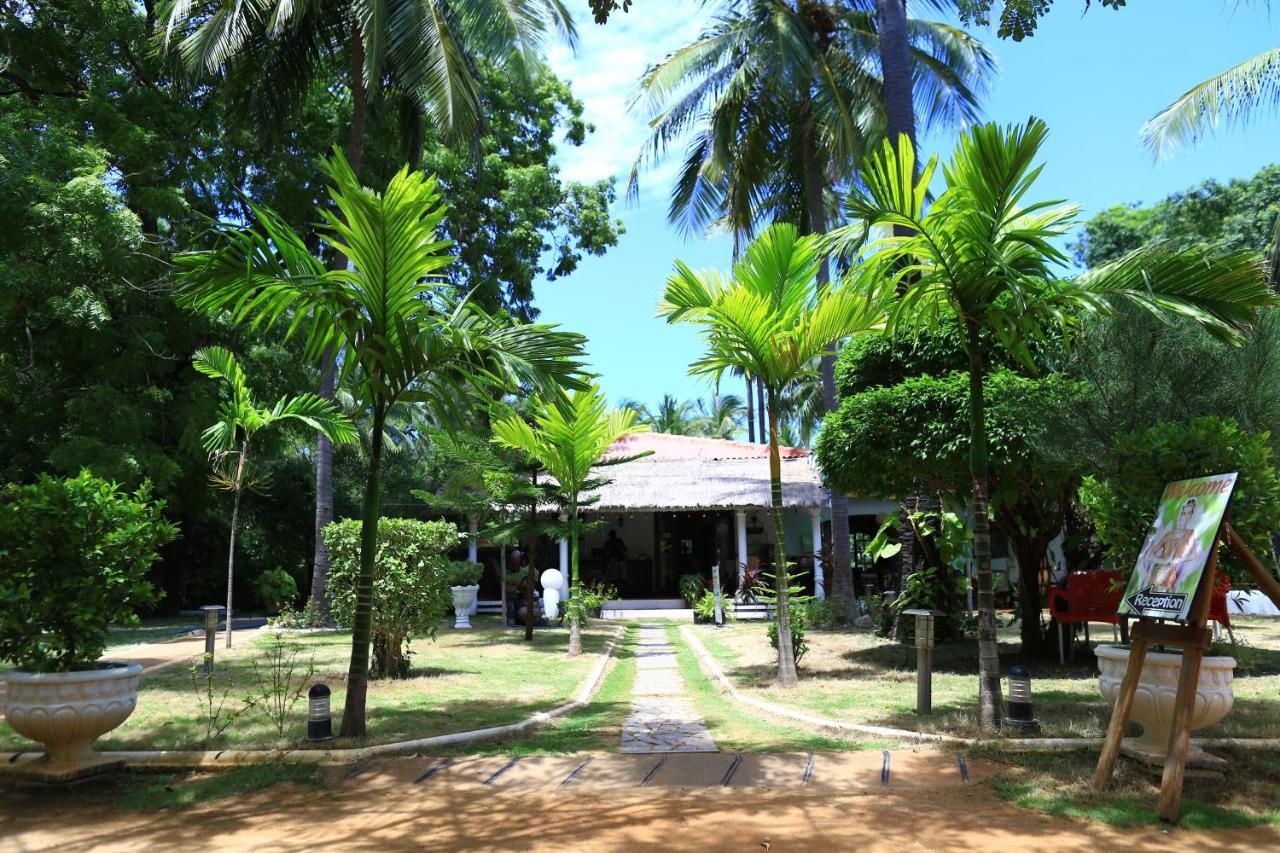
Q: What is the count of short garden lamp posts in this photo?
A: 4